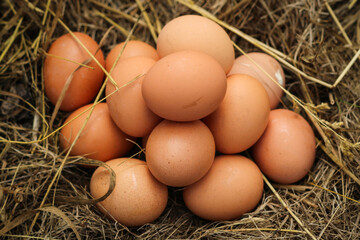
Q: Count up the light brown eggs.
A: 12